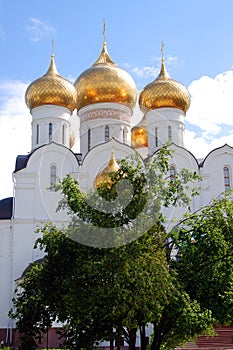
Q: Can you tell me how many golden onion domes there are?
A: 5